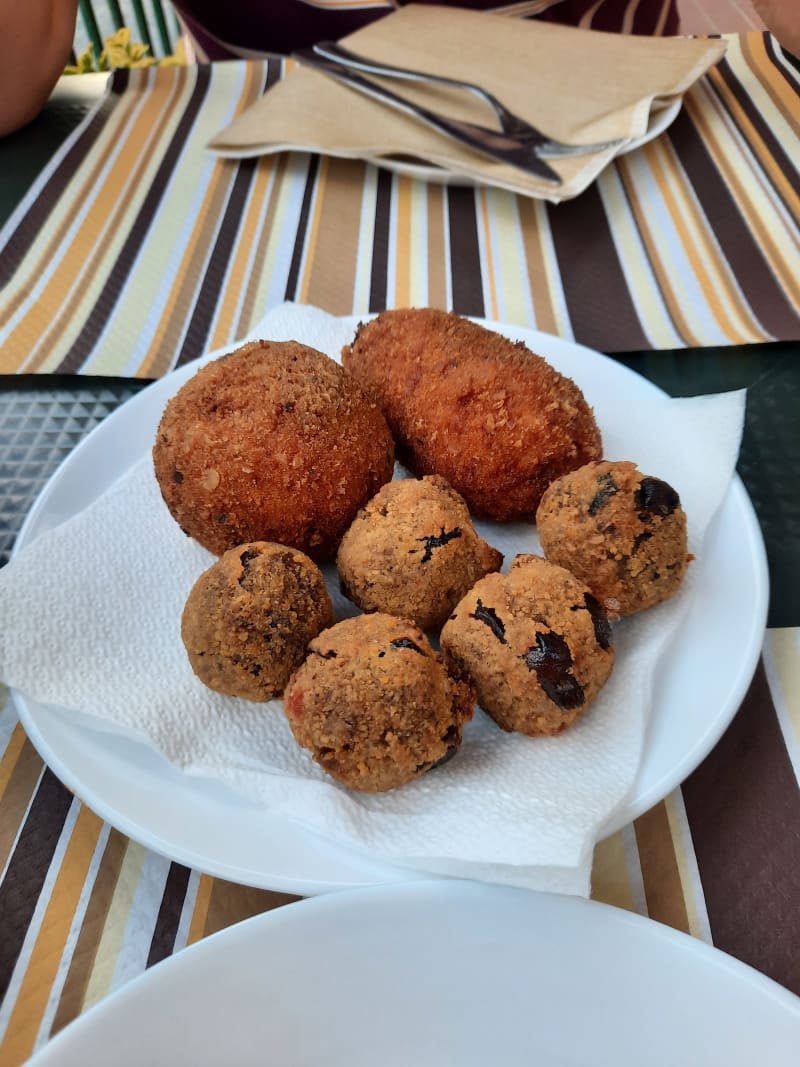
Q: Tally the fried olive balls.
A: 5